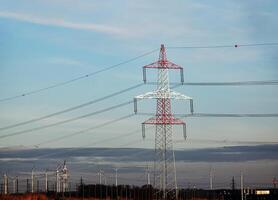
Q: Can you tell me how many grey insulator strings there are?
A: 6